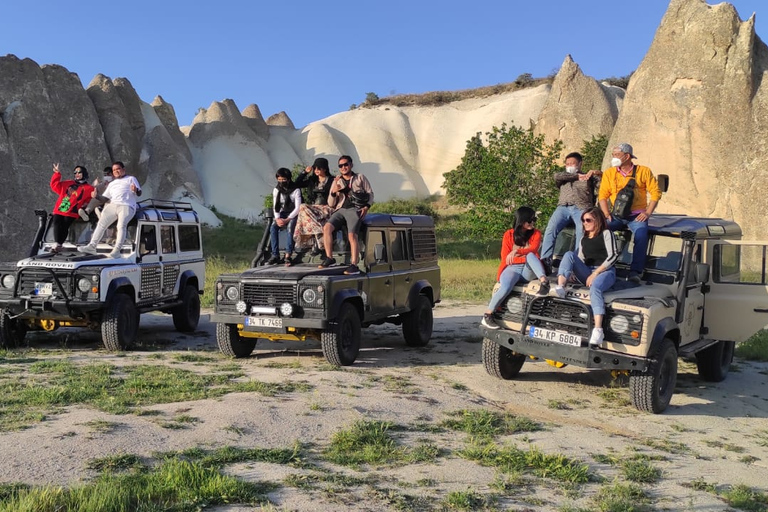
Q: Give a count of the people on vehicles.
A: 10